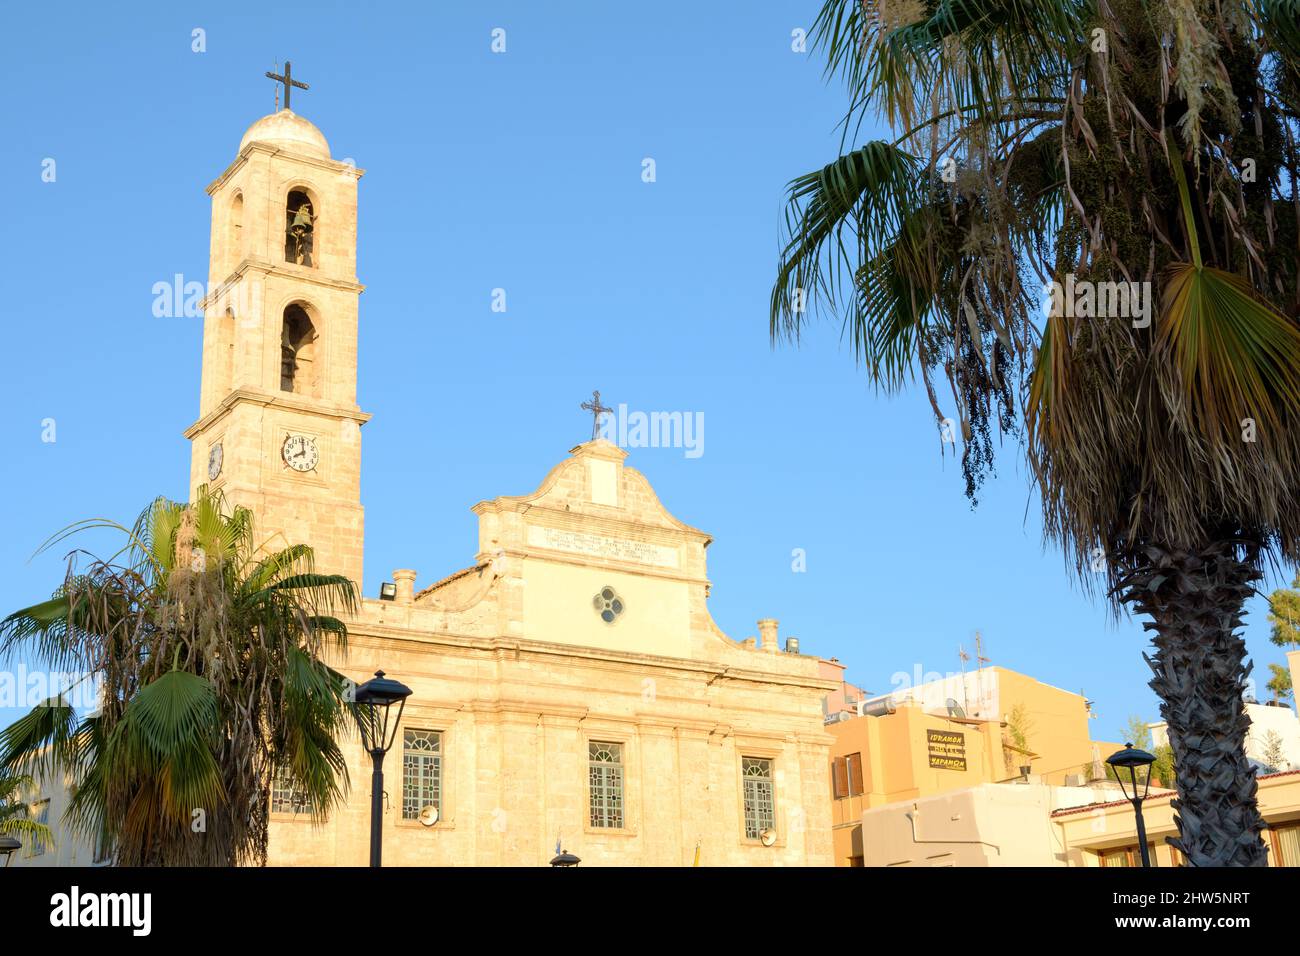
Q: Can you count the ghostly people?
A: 0